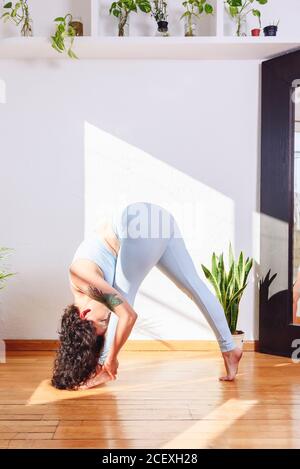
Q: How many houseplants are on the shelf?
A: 8